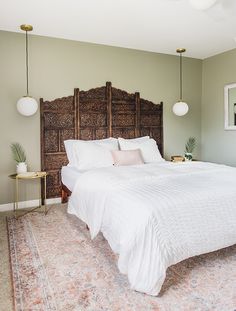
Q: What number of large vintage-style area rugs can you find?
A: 1